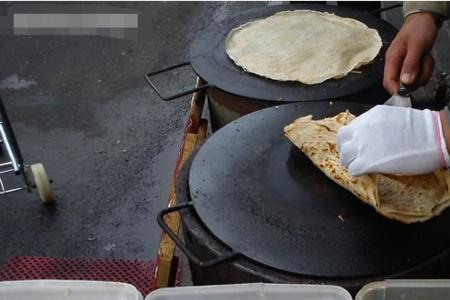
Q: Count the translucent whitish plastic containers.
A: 3